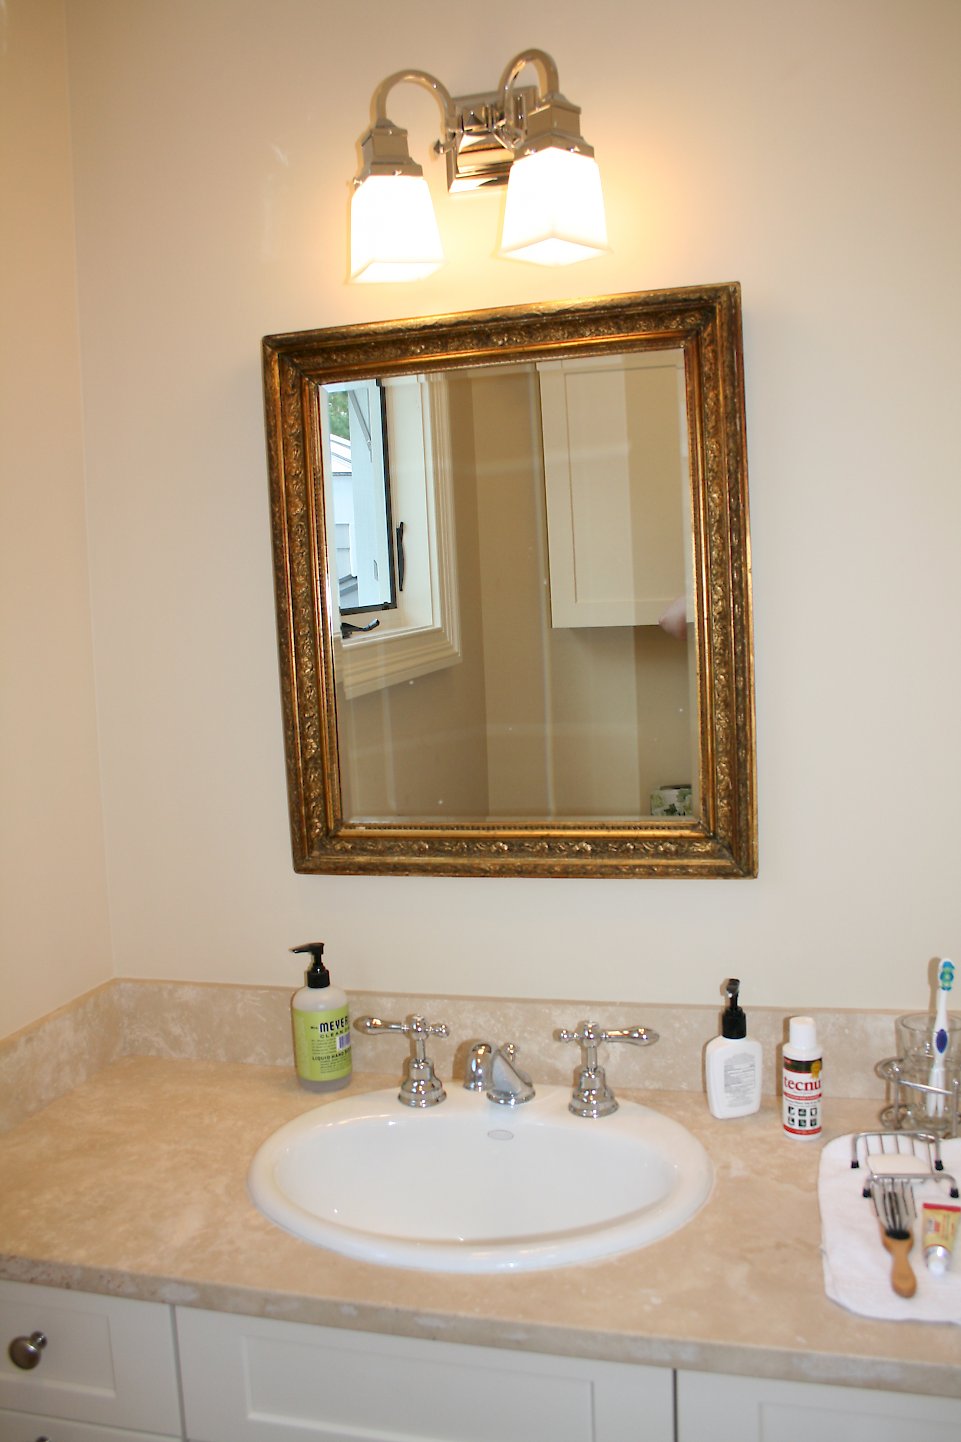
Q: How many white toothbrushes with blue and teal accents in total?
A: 1